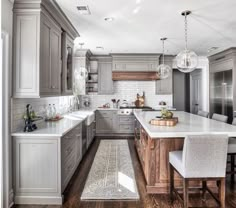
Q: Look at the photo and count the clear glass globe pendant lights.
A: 3